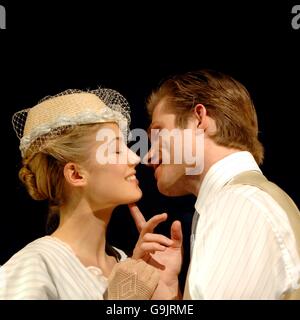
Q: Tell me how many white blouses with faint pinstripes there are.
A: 1